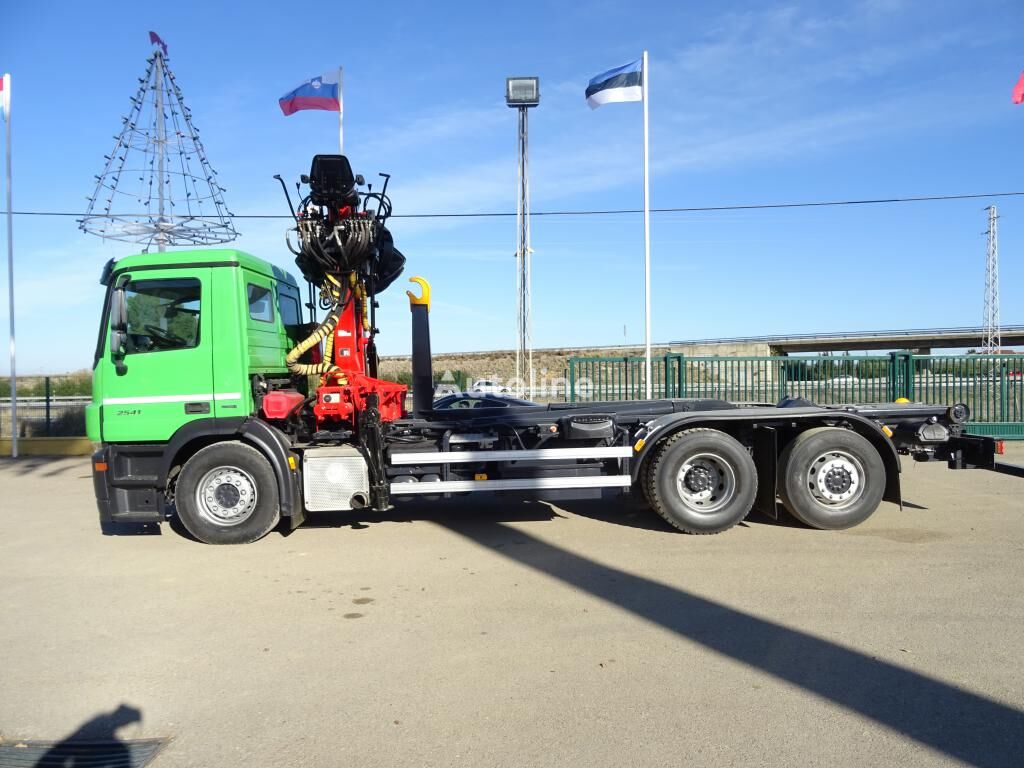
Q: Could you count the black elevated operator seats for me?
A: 1